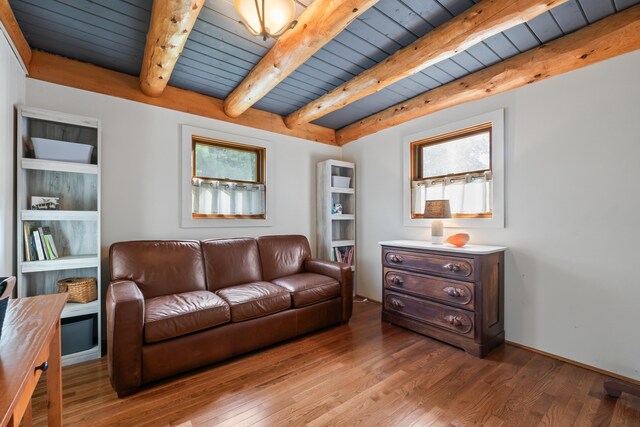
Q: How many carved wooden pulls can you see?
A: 6